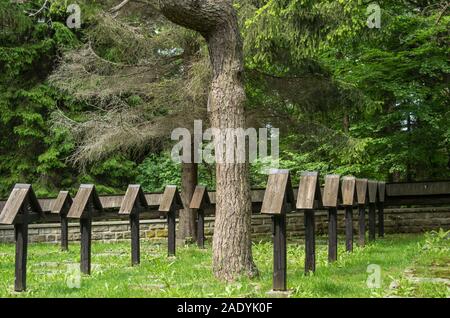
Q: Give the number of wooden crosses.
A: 13